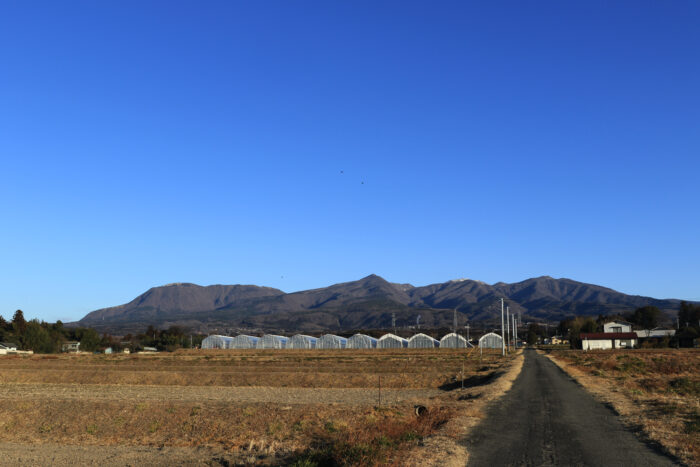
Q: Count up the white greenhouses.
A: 10